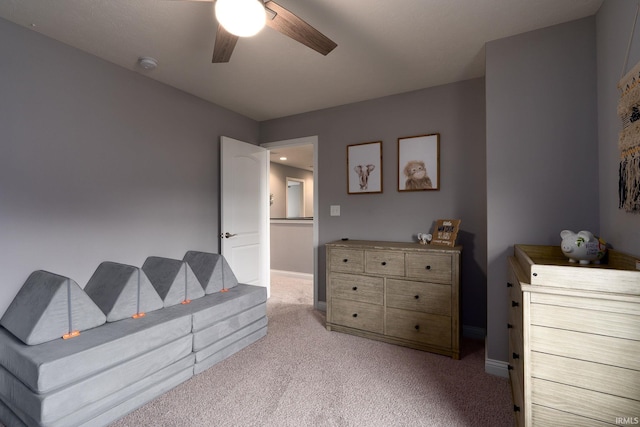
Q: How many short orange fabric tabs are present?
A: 4